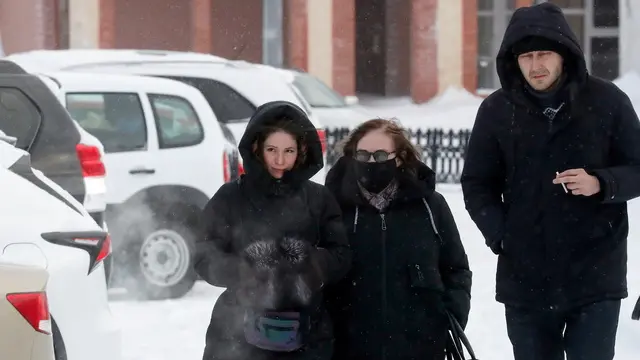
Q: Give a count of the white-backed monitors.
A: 0